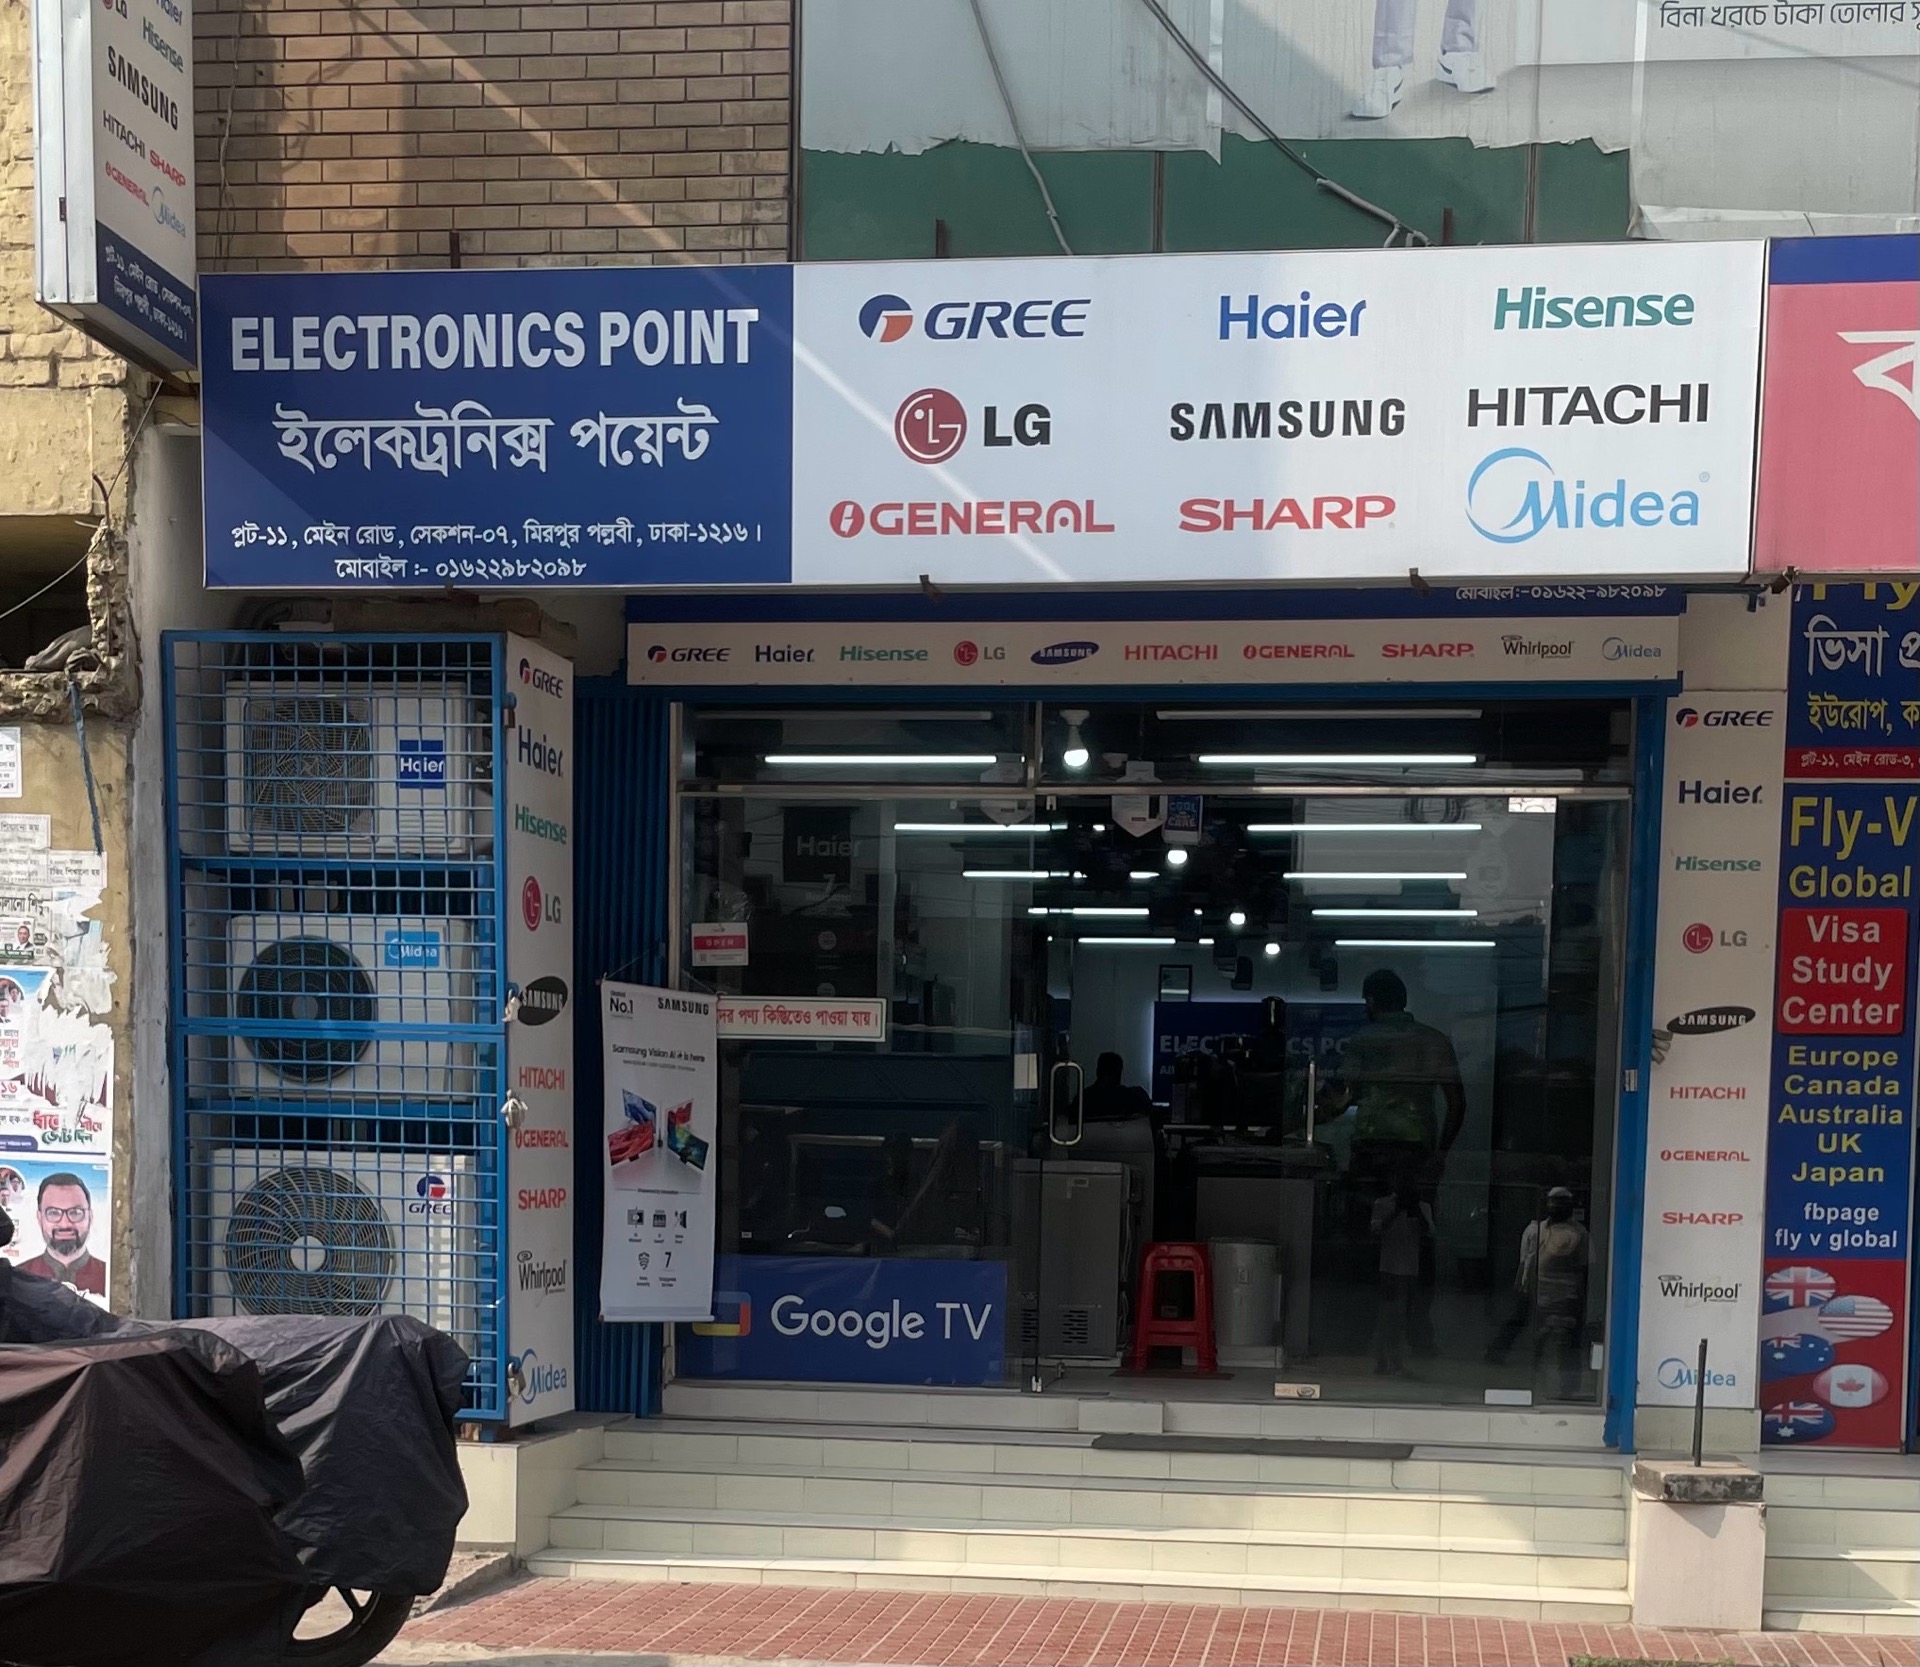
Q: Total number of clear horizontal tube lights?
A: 10